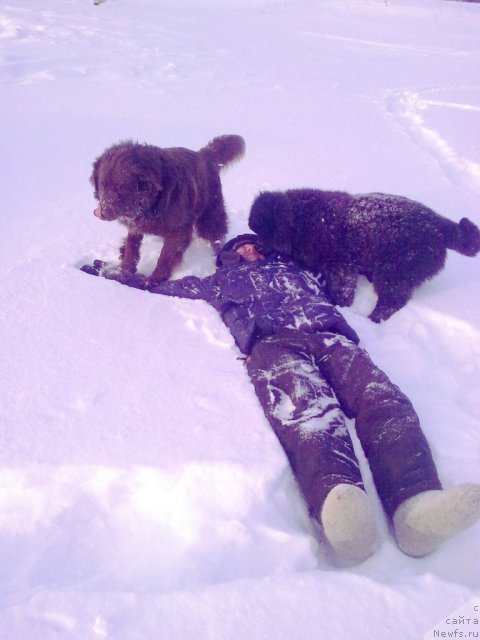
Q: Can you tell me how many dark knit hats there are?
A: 1